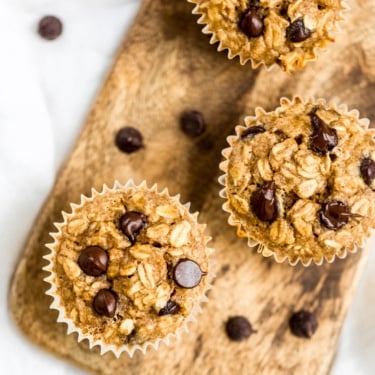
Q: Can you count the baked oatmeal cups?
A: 3